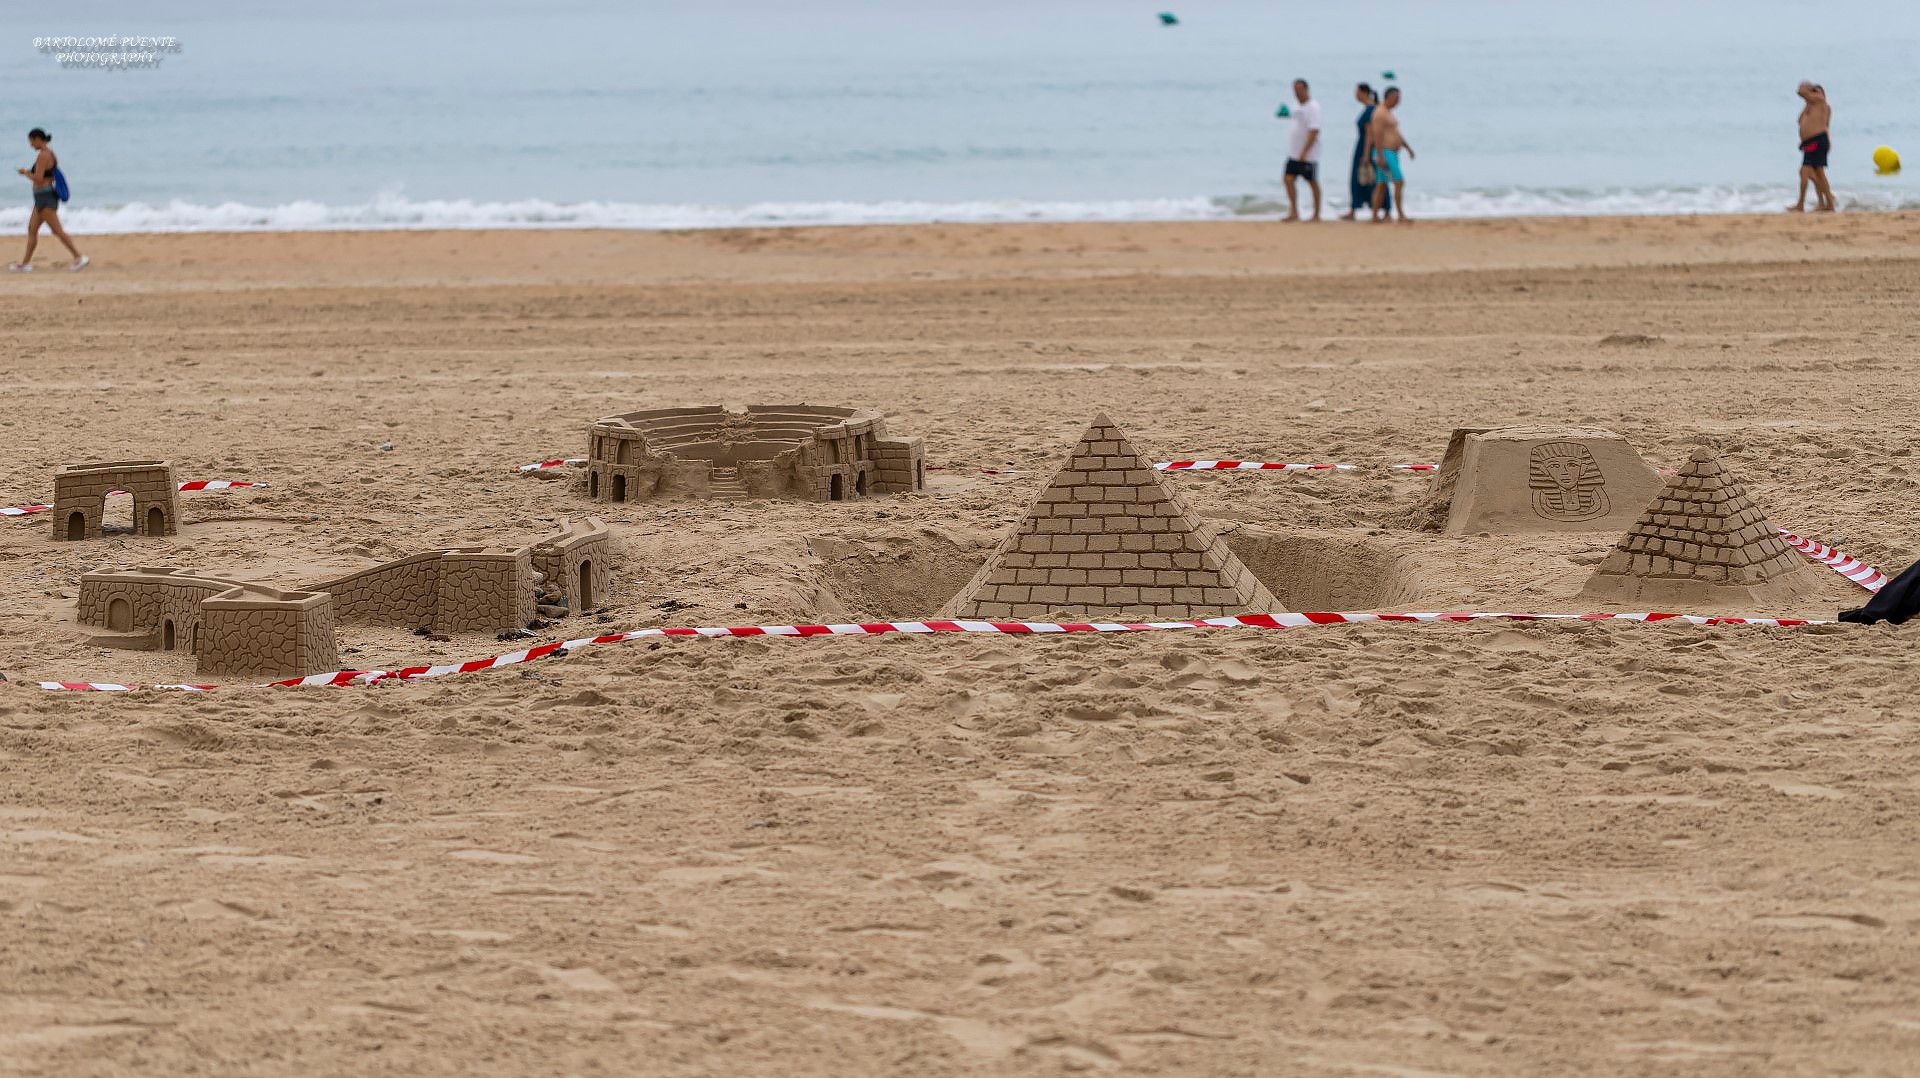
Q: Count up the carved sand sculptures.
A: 6